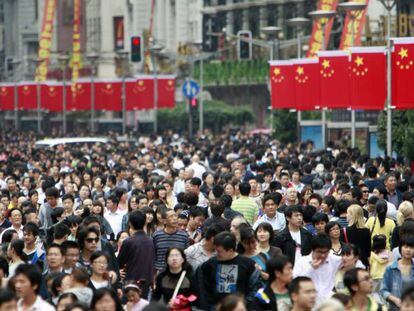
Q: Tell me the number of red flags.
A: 12